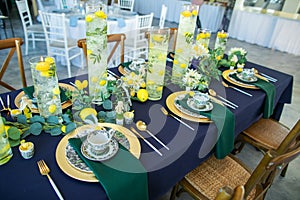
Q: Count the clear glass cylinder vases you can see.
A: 7